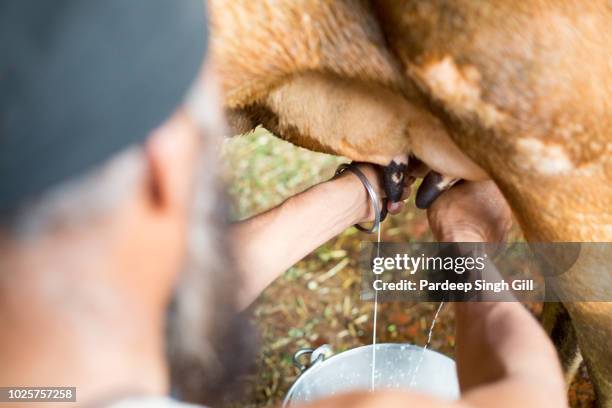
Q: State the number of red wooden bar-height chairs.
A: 0